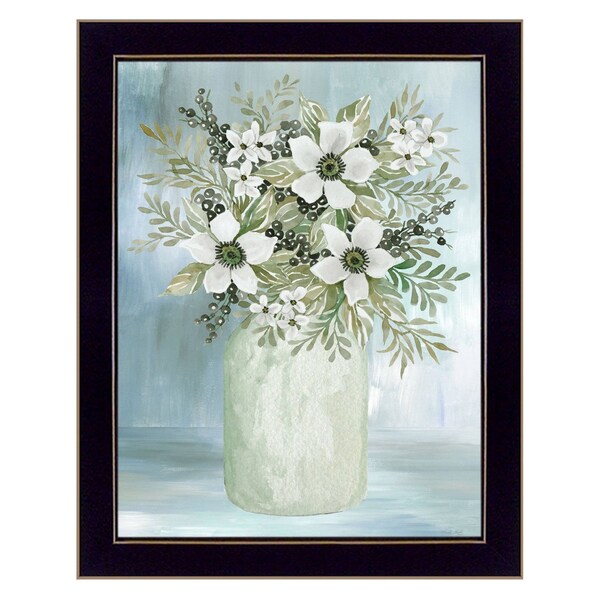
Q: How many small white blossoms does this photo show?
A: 9